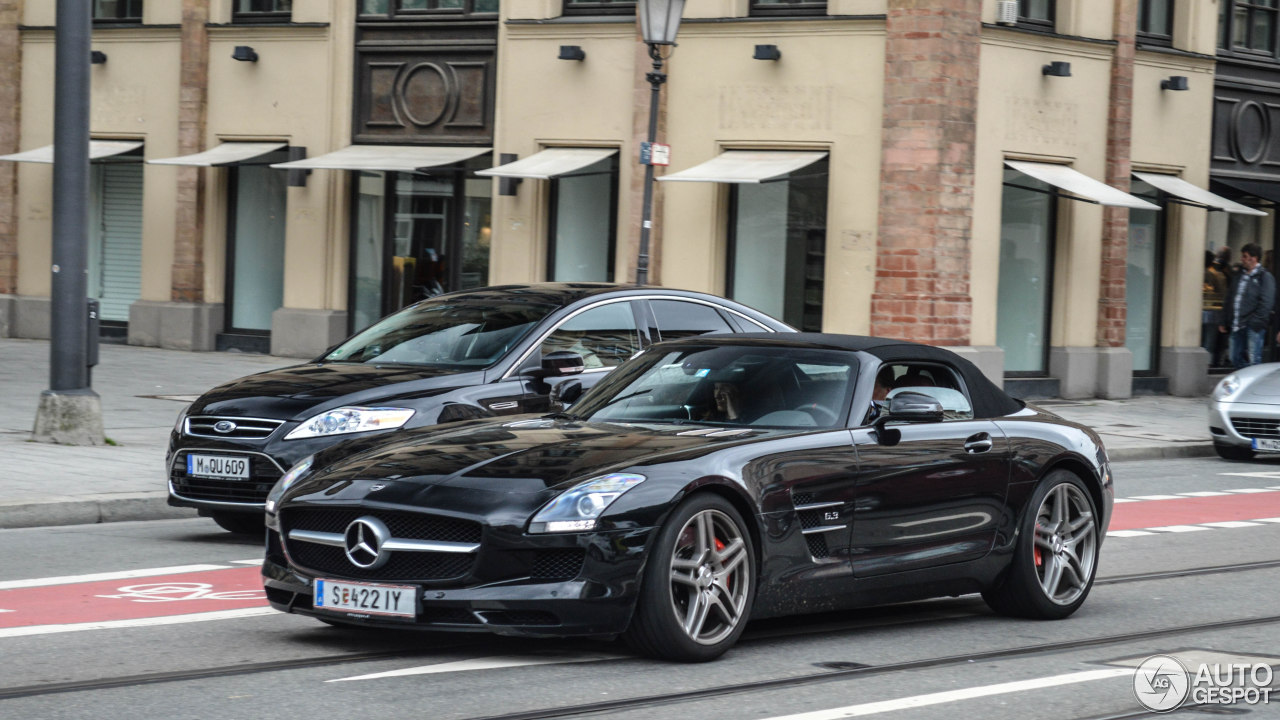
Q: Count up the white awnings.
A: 7